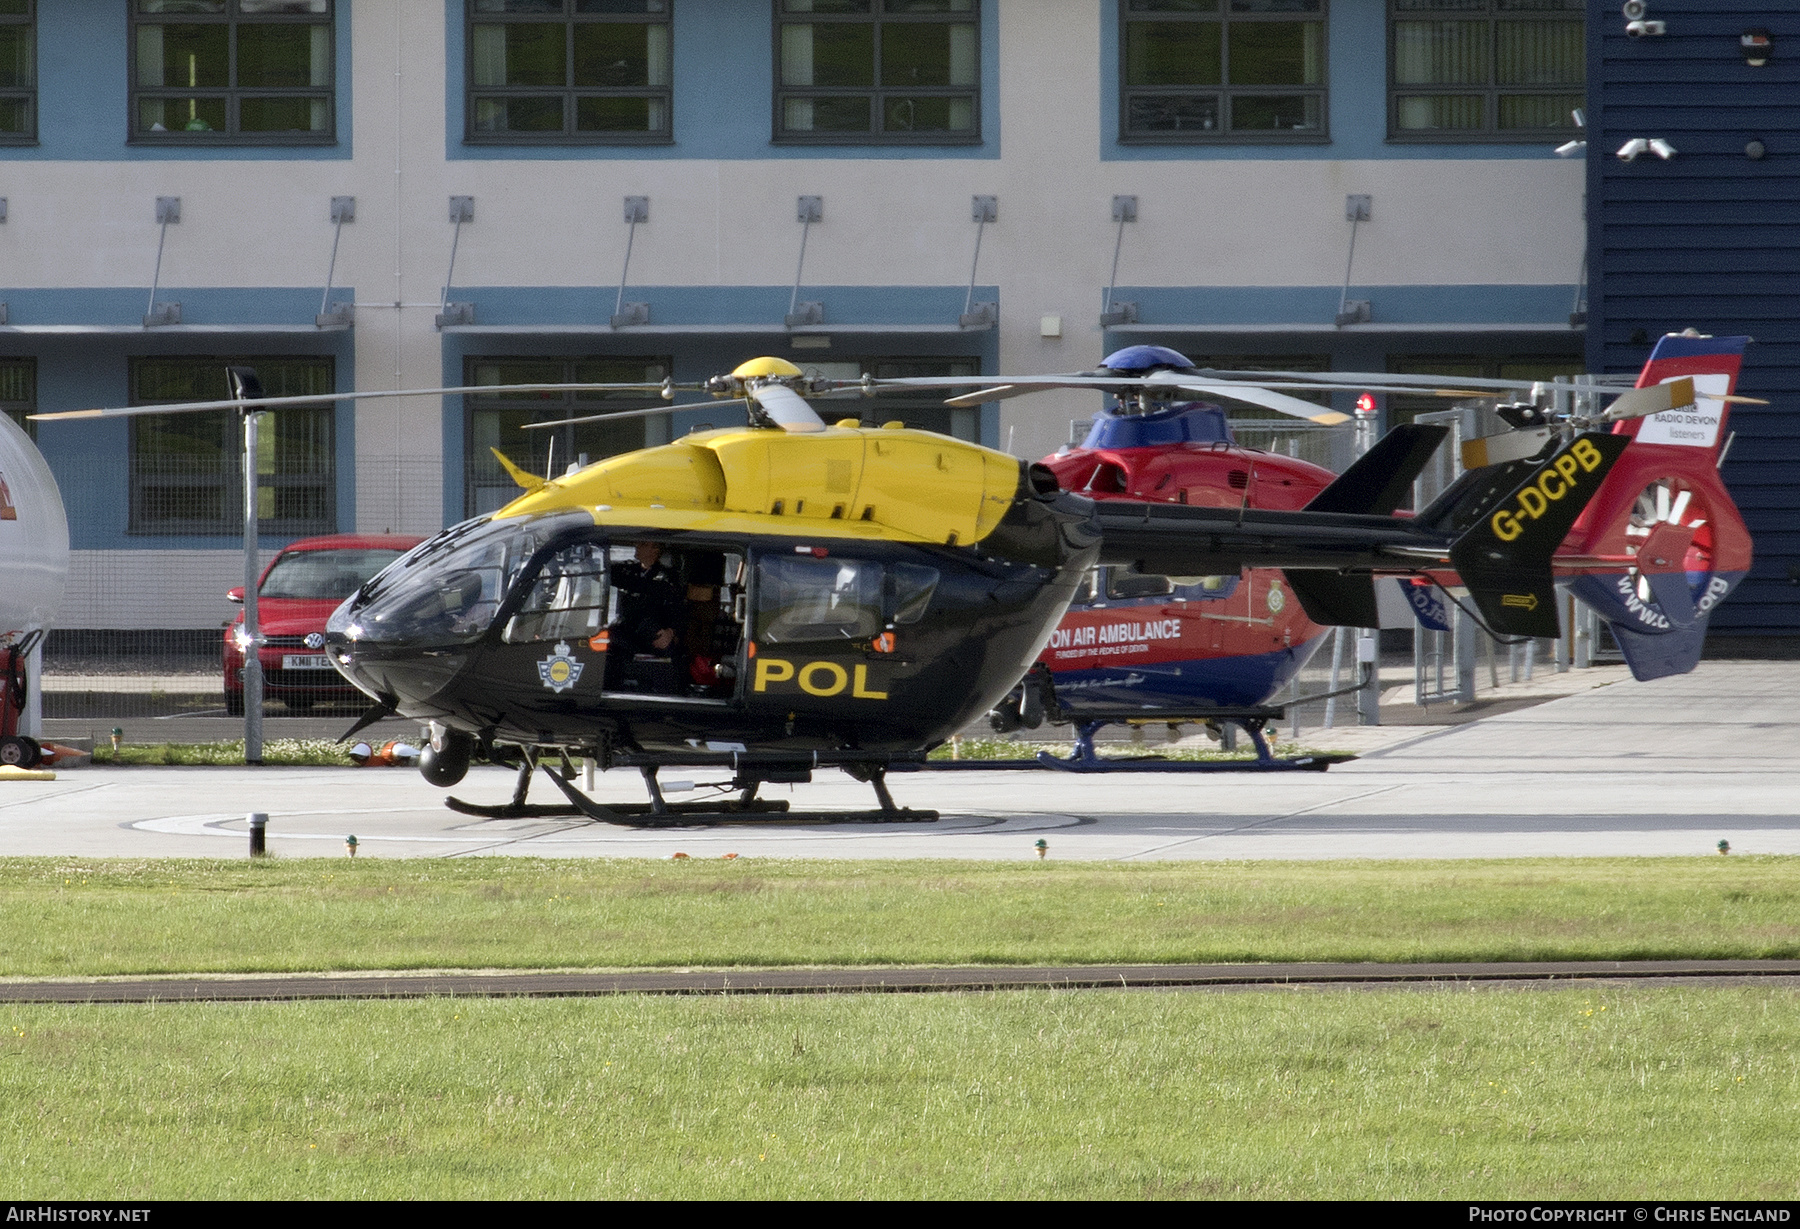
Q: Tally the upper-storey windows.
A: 6